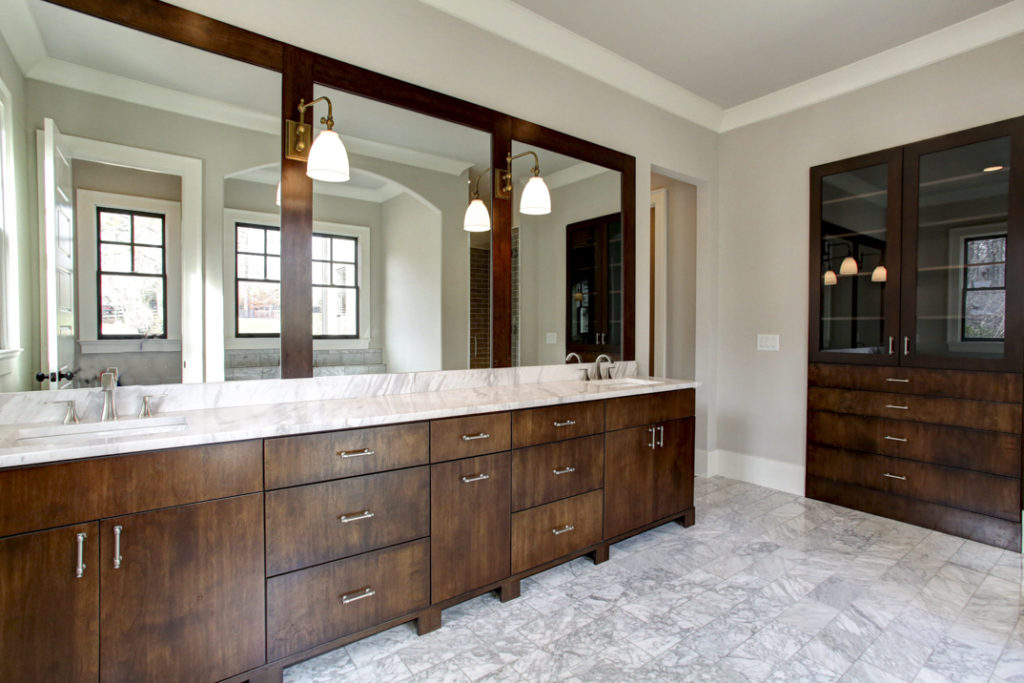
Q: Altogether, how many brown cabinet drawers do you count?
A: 12